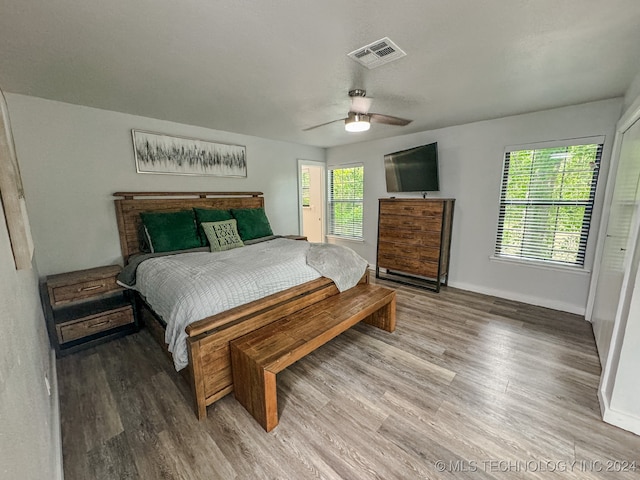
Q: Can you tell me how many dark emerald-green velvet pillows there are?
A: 3